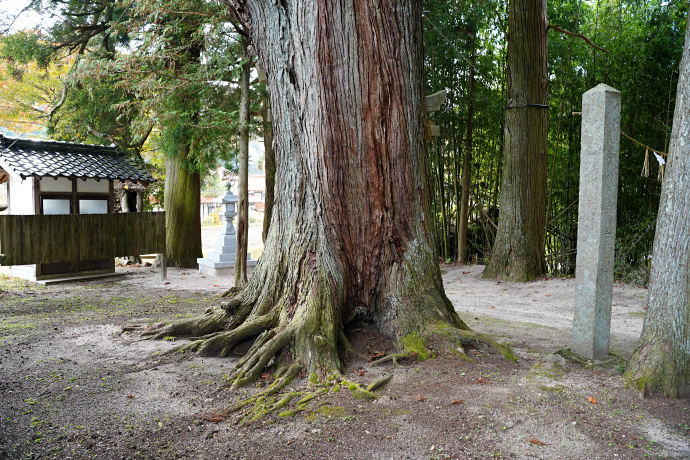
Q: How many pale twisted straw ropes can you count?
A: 1